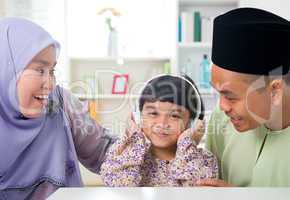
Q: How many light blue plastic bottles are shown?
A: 1